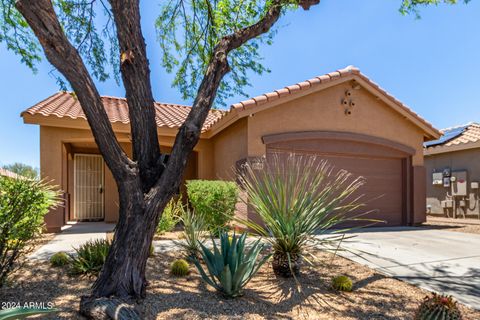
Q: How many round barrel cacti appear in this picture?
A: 4